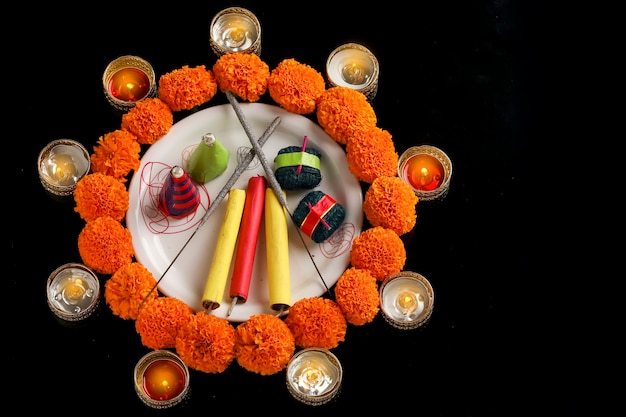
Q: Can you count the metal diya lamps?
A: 9